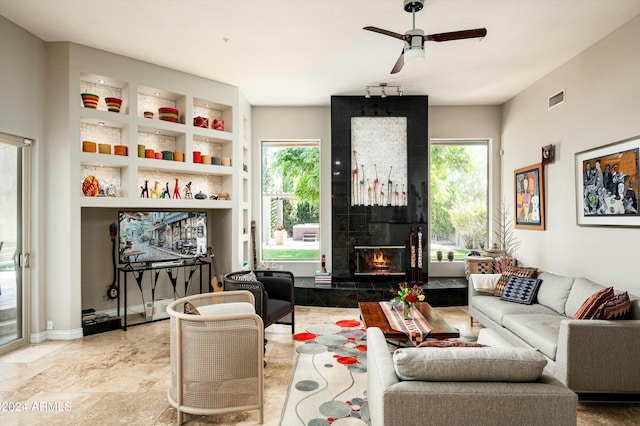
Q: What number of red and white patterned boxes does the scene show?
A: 2